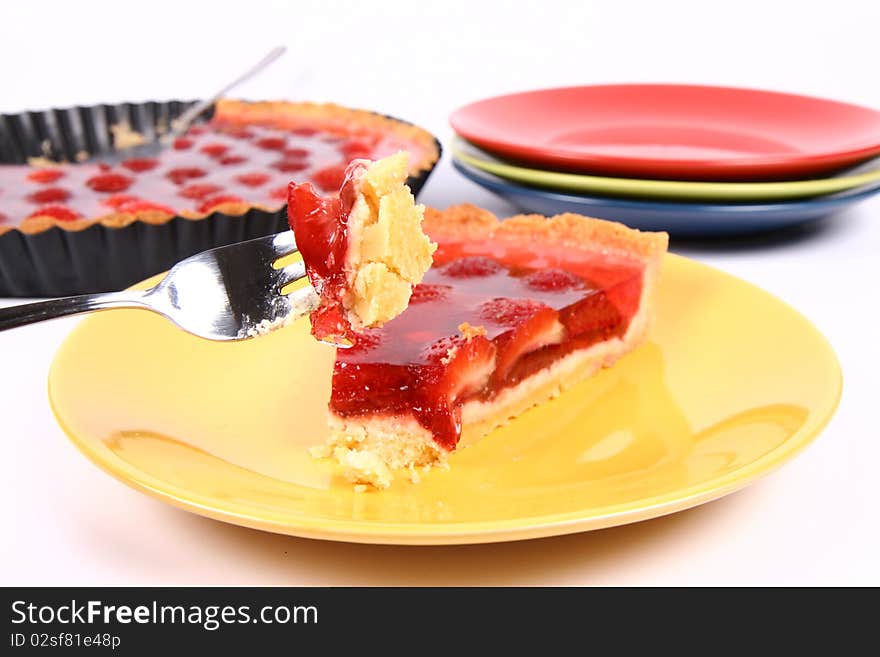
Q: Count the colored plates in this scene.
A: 4